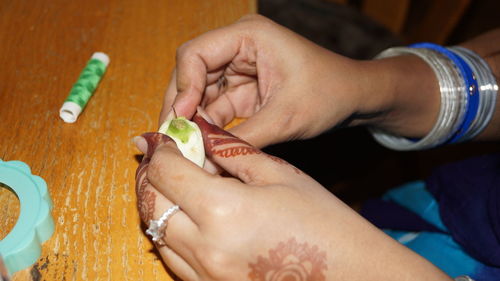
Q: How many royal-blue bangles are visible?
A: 1